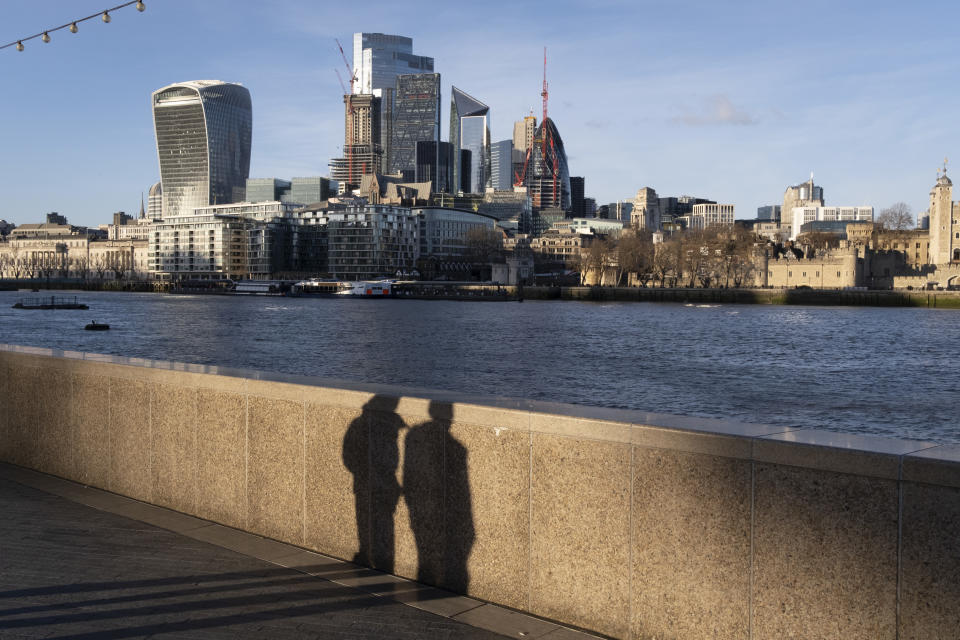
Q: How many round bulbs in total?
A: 5